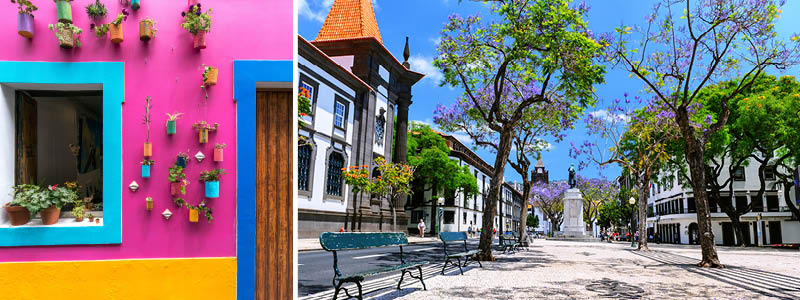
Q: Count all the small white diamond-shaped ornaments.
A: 3